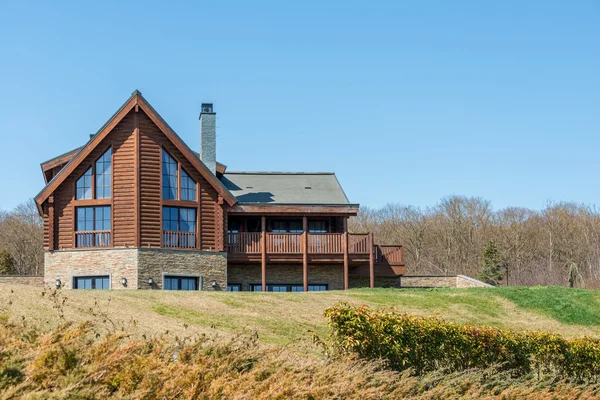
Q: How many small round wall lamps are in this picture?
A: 4